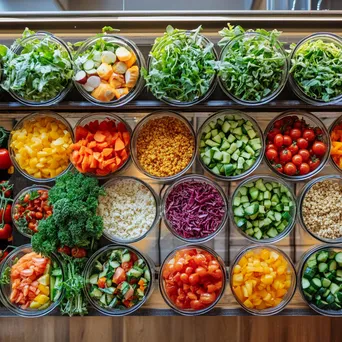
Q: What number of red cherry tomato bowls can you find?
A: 1